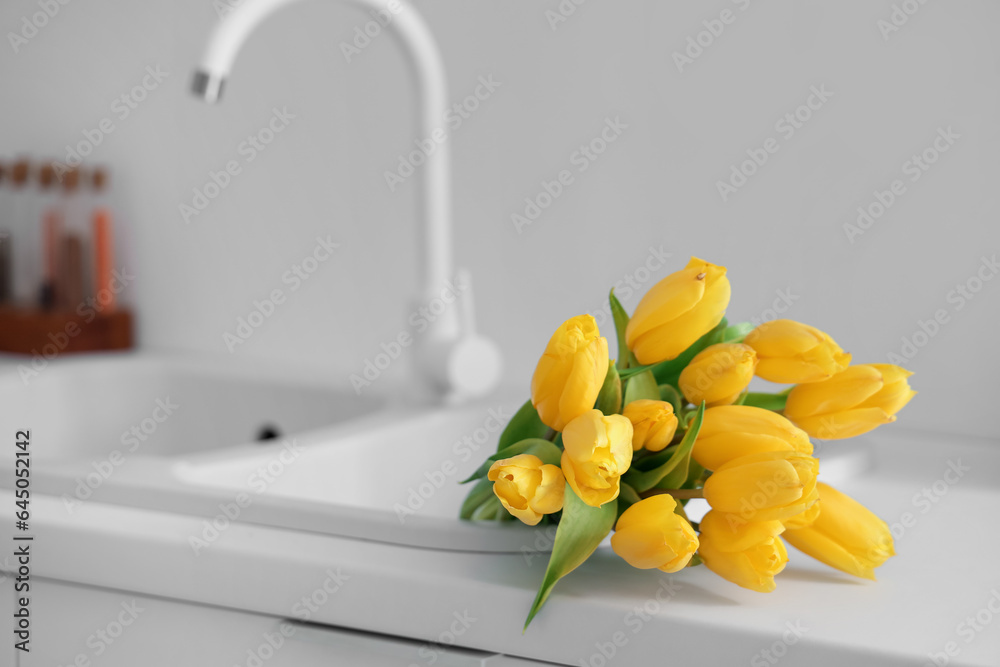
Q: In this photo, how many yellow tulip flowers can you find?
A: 13